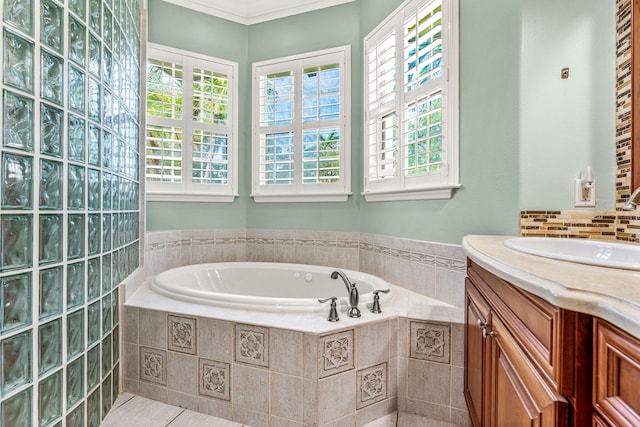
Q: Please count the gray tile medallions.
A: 7